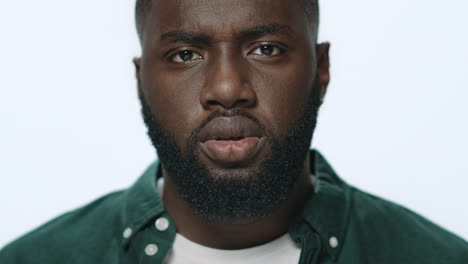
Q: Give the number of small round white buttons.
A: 4